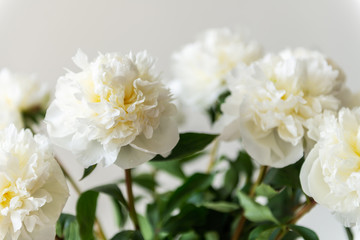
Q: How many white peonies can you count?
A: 6